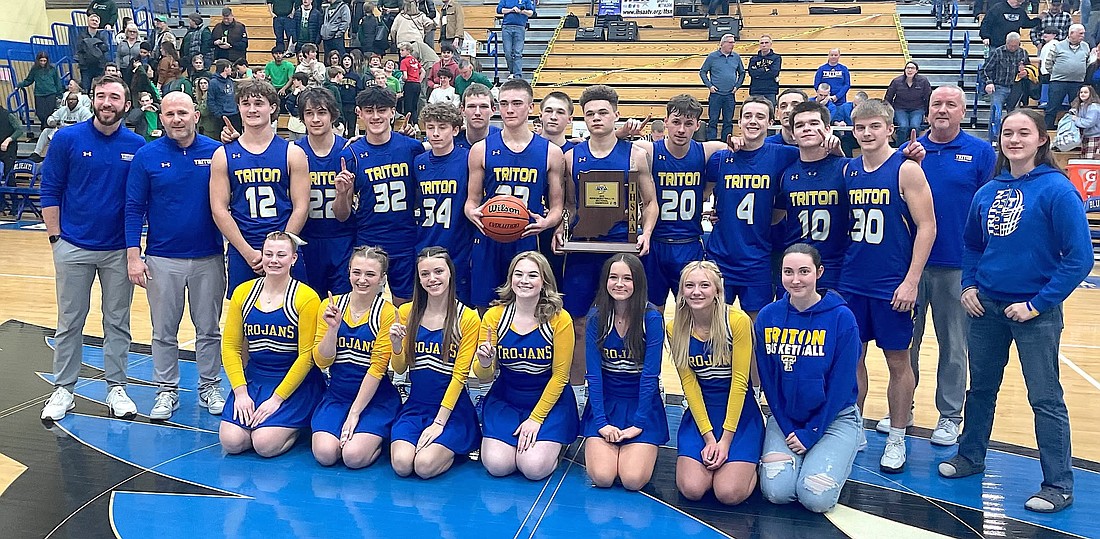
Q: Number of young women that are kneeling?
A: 7